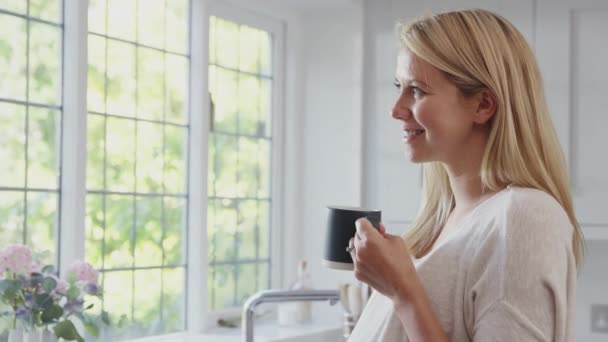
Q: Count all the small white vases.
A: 3